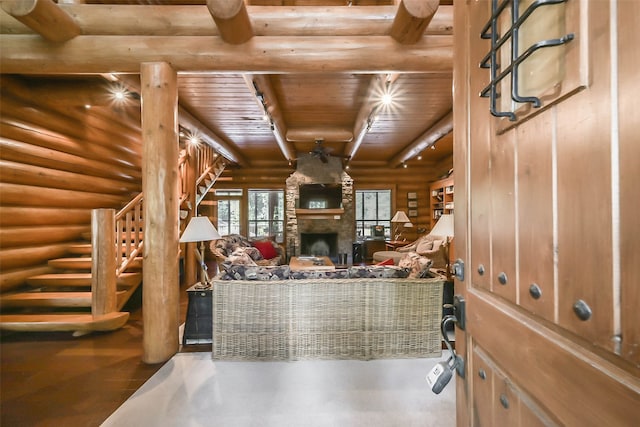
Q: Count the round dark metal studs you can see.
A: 6